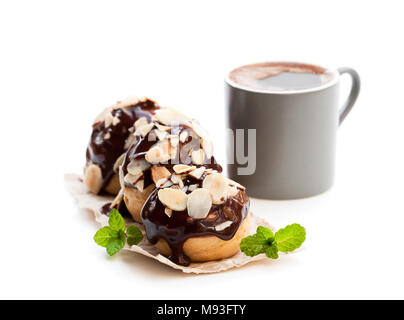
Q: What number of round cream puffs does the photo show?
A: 3